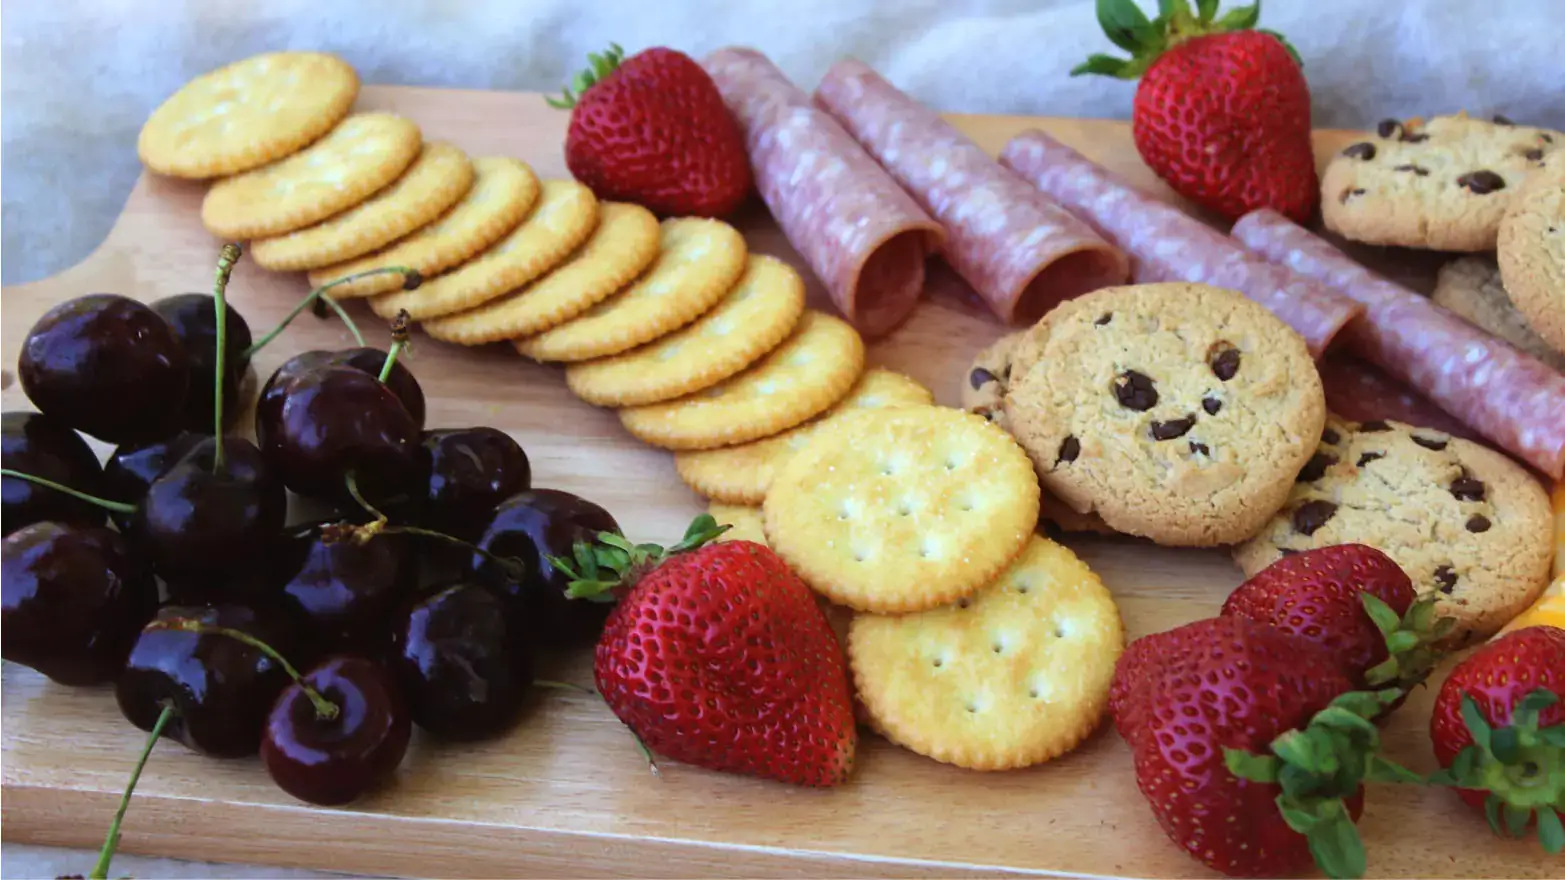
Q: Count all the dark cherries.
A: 14